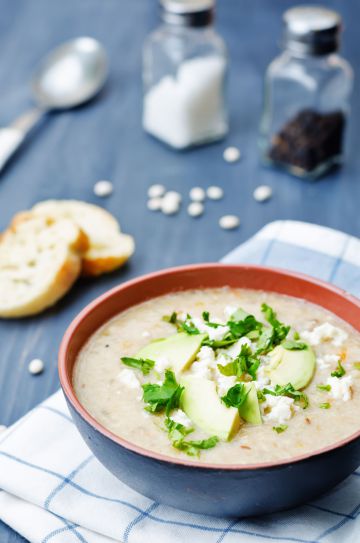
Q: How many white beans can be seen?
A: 12